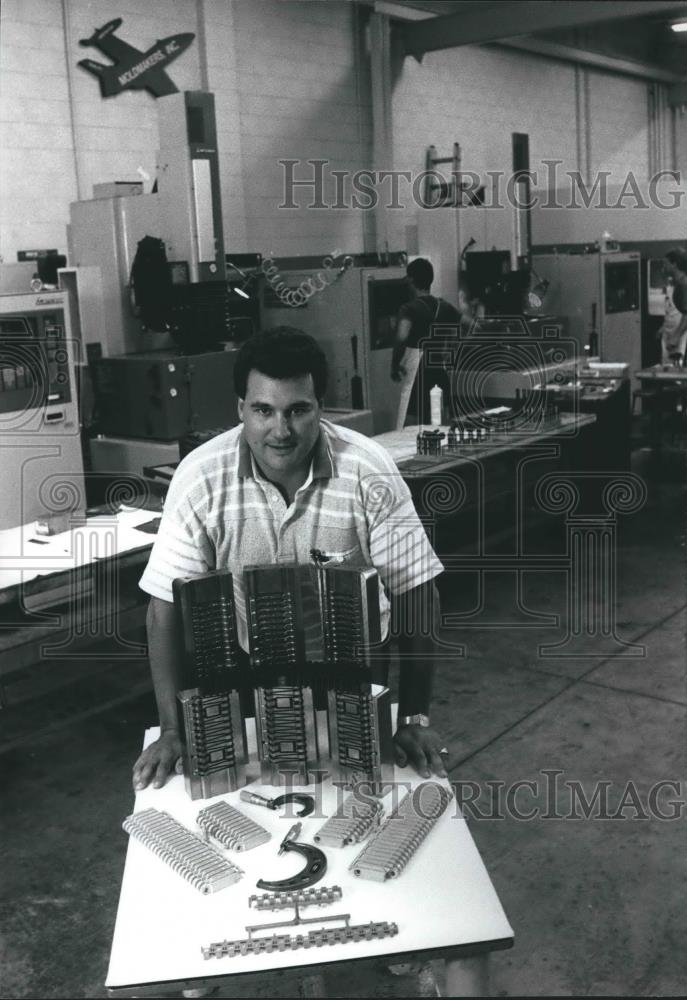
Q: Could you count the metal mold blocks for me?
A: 6